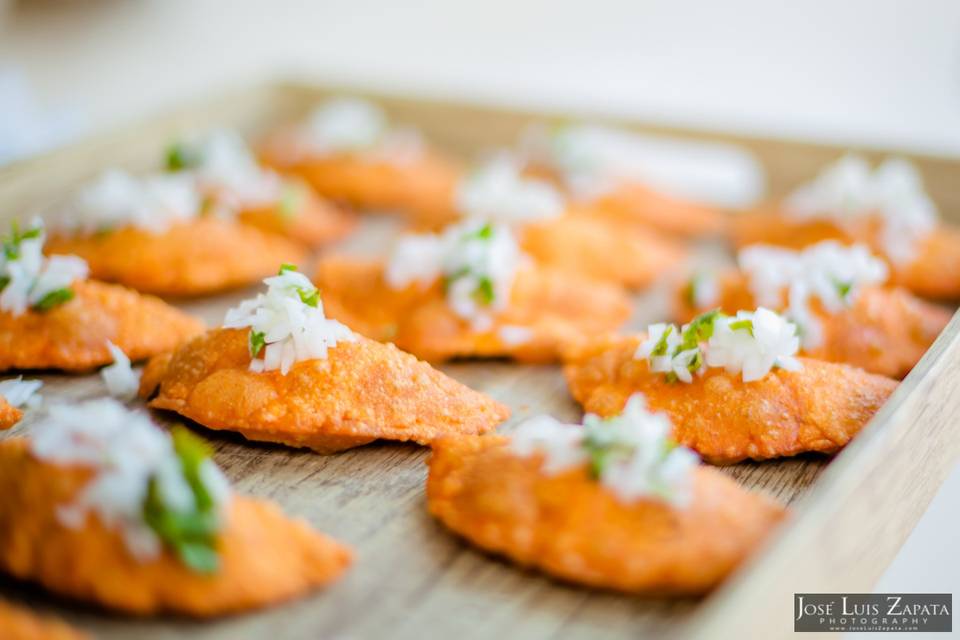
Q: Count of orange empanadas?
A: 15